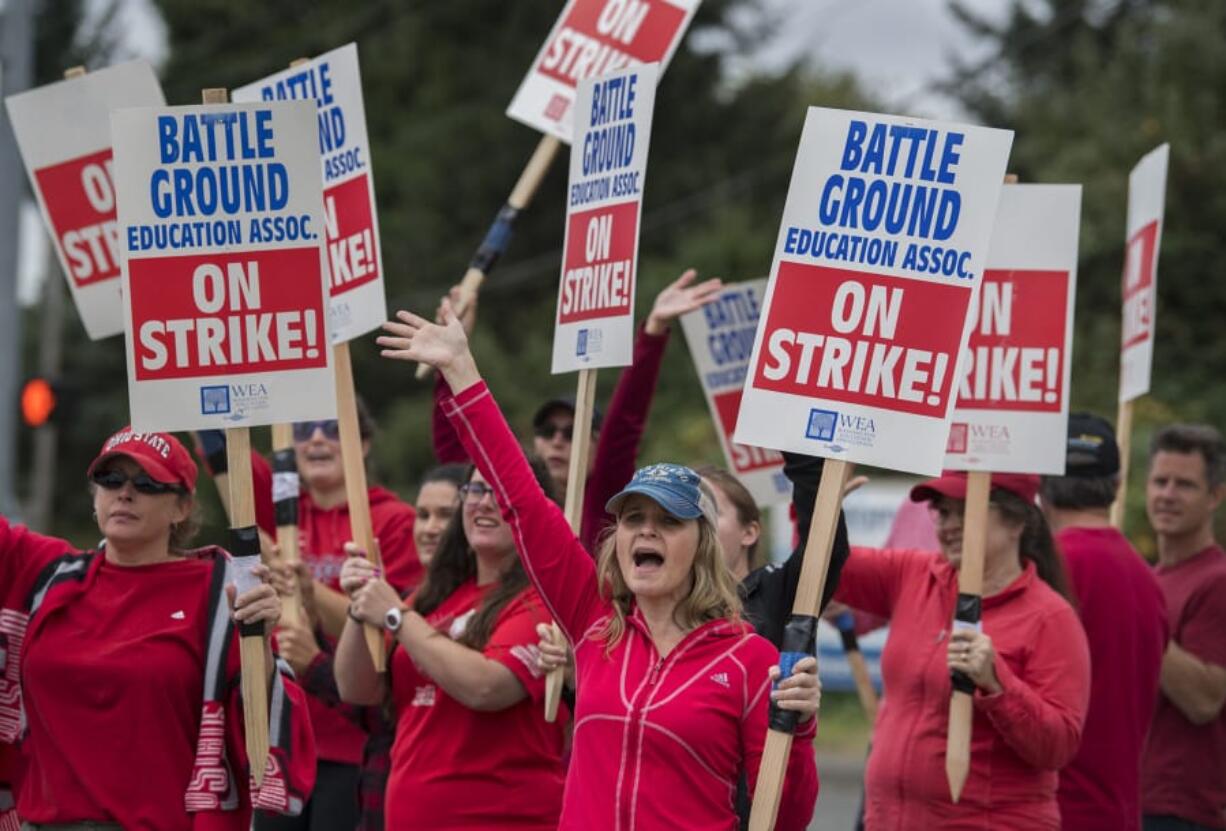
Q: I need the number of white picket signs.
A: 9